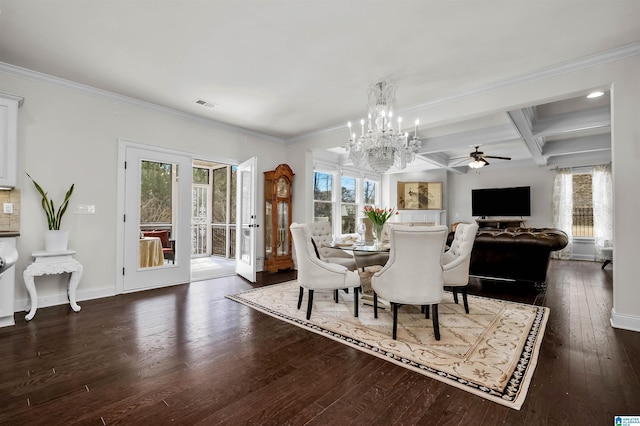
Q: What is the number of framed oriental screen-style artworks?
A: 1